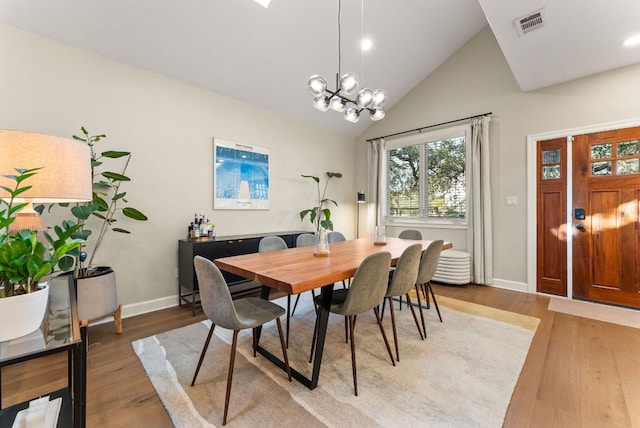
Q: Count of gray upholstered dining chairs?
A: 8